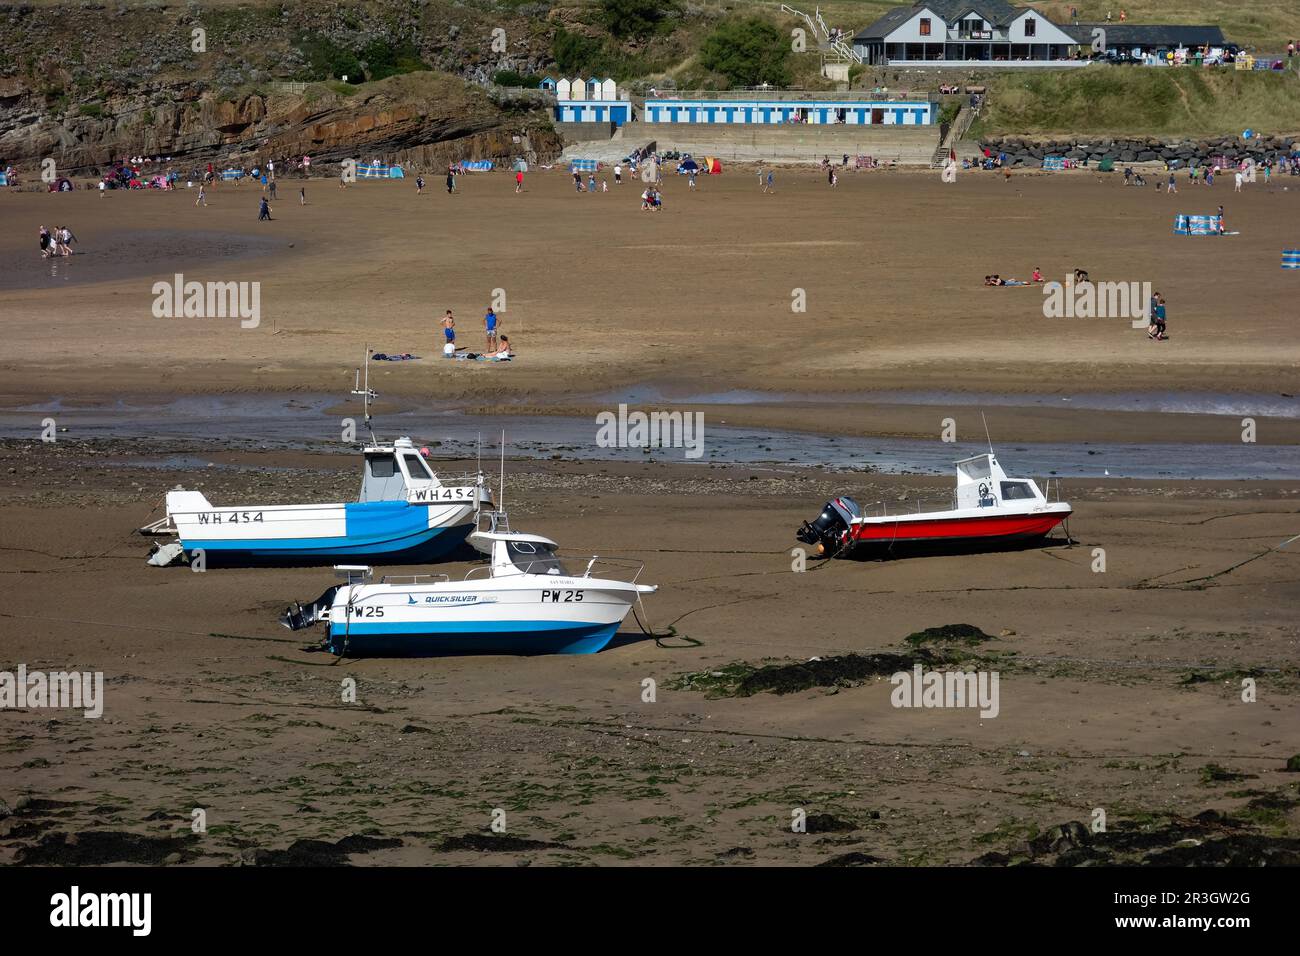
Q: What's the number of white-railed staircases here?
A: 1